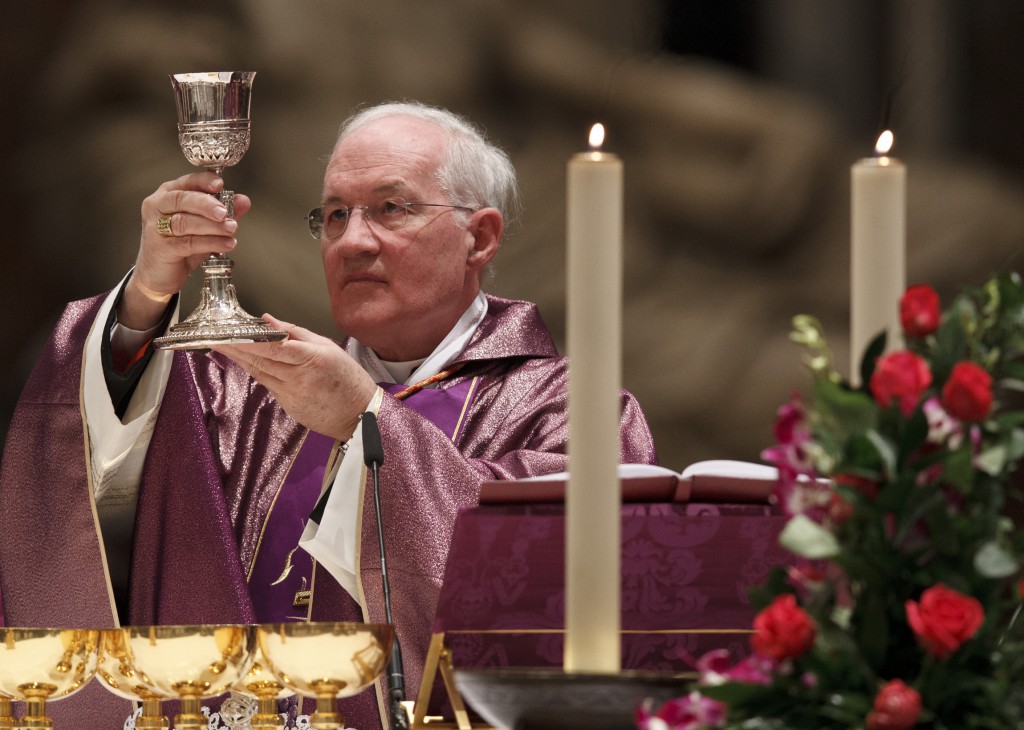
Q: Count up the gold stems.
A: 6